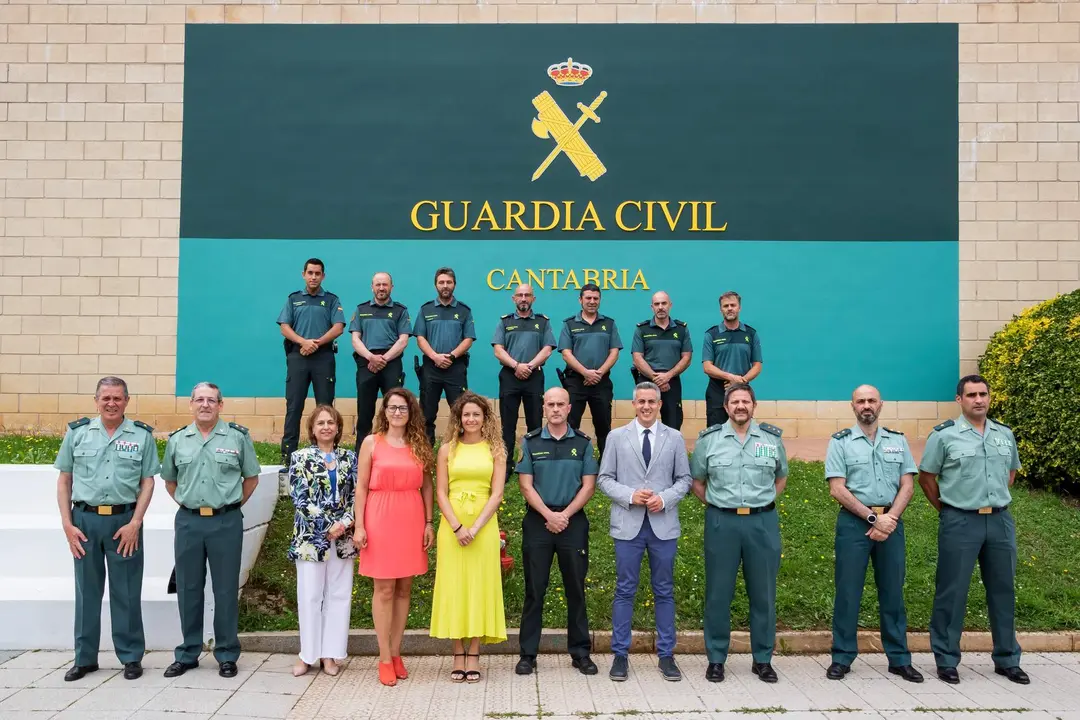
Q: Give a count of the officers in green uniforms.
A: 13